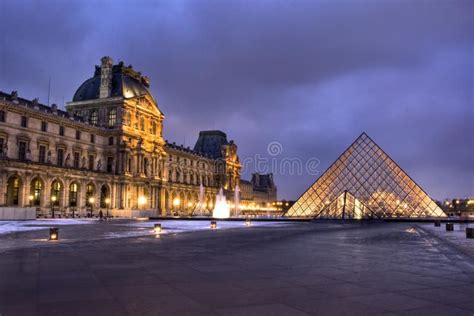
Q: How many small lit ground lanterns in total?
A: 4